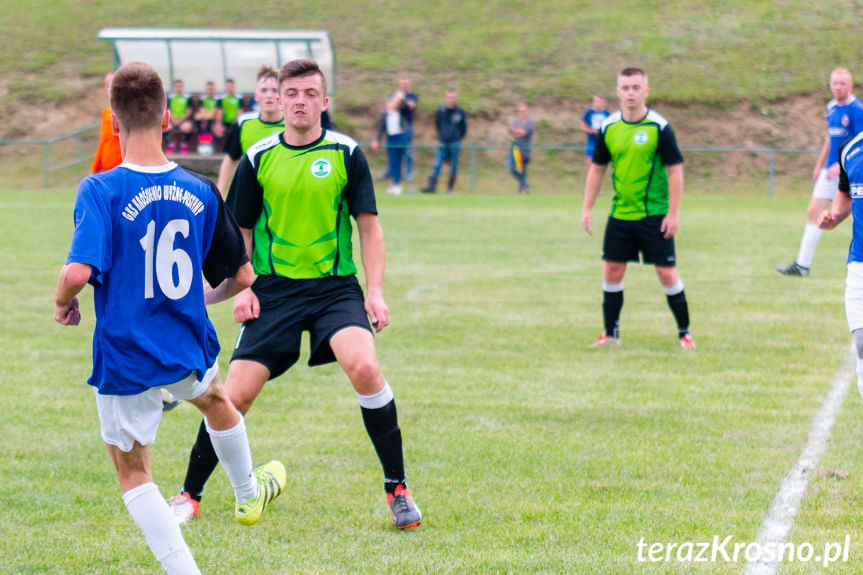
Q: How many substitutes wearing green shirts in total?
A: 3